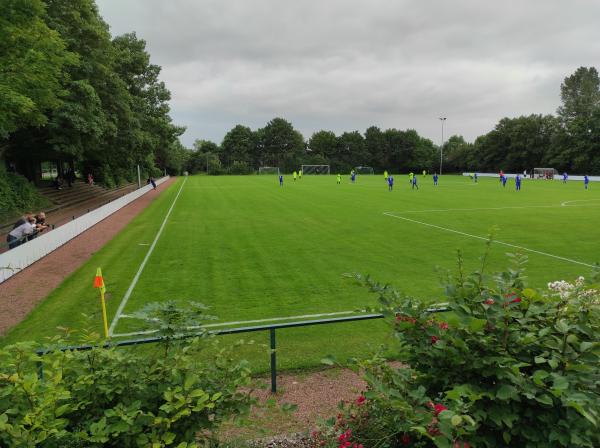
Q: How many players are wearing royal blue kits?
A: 10